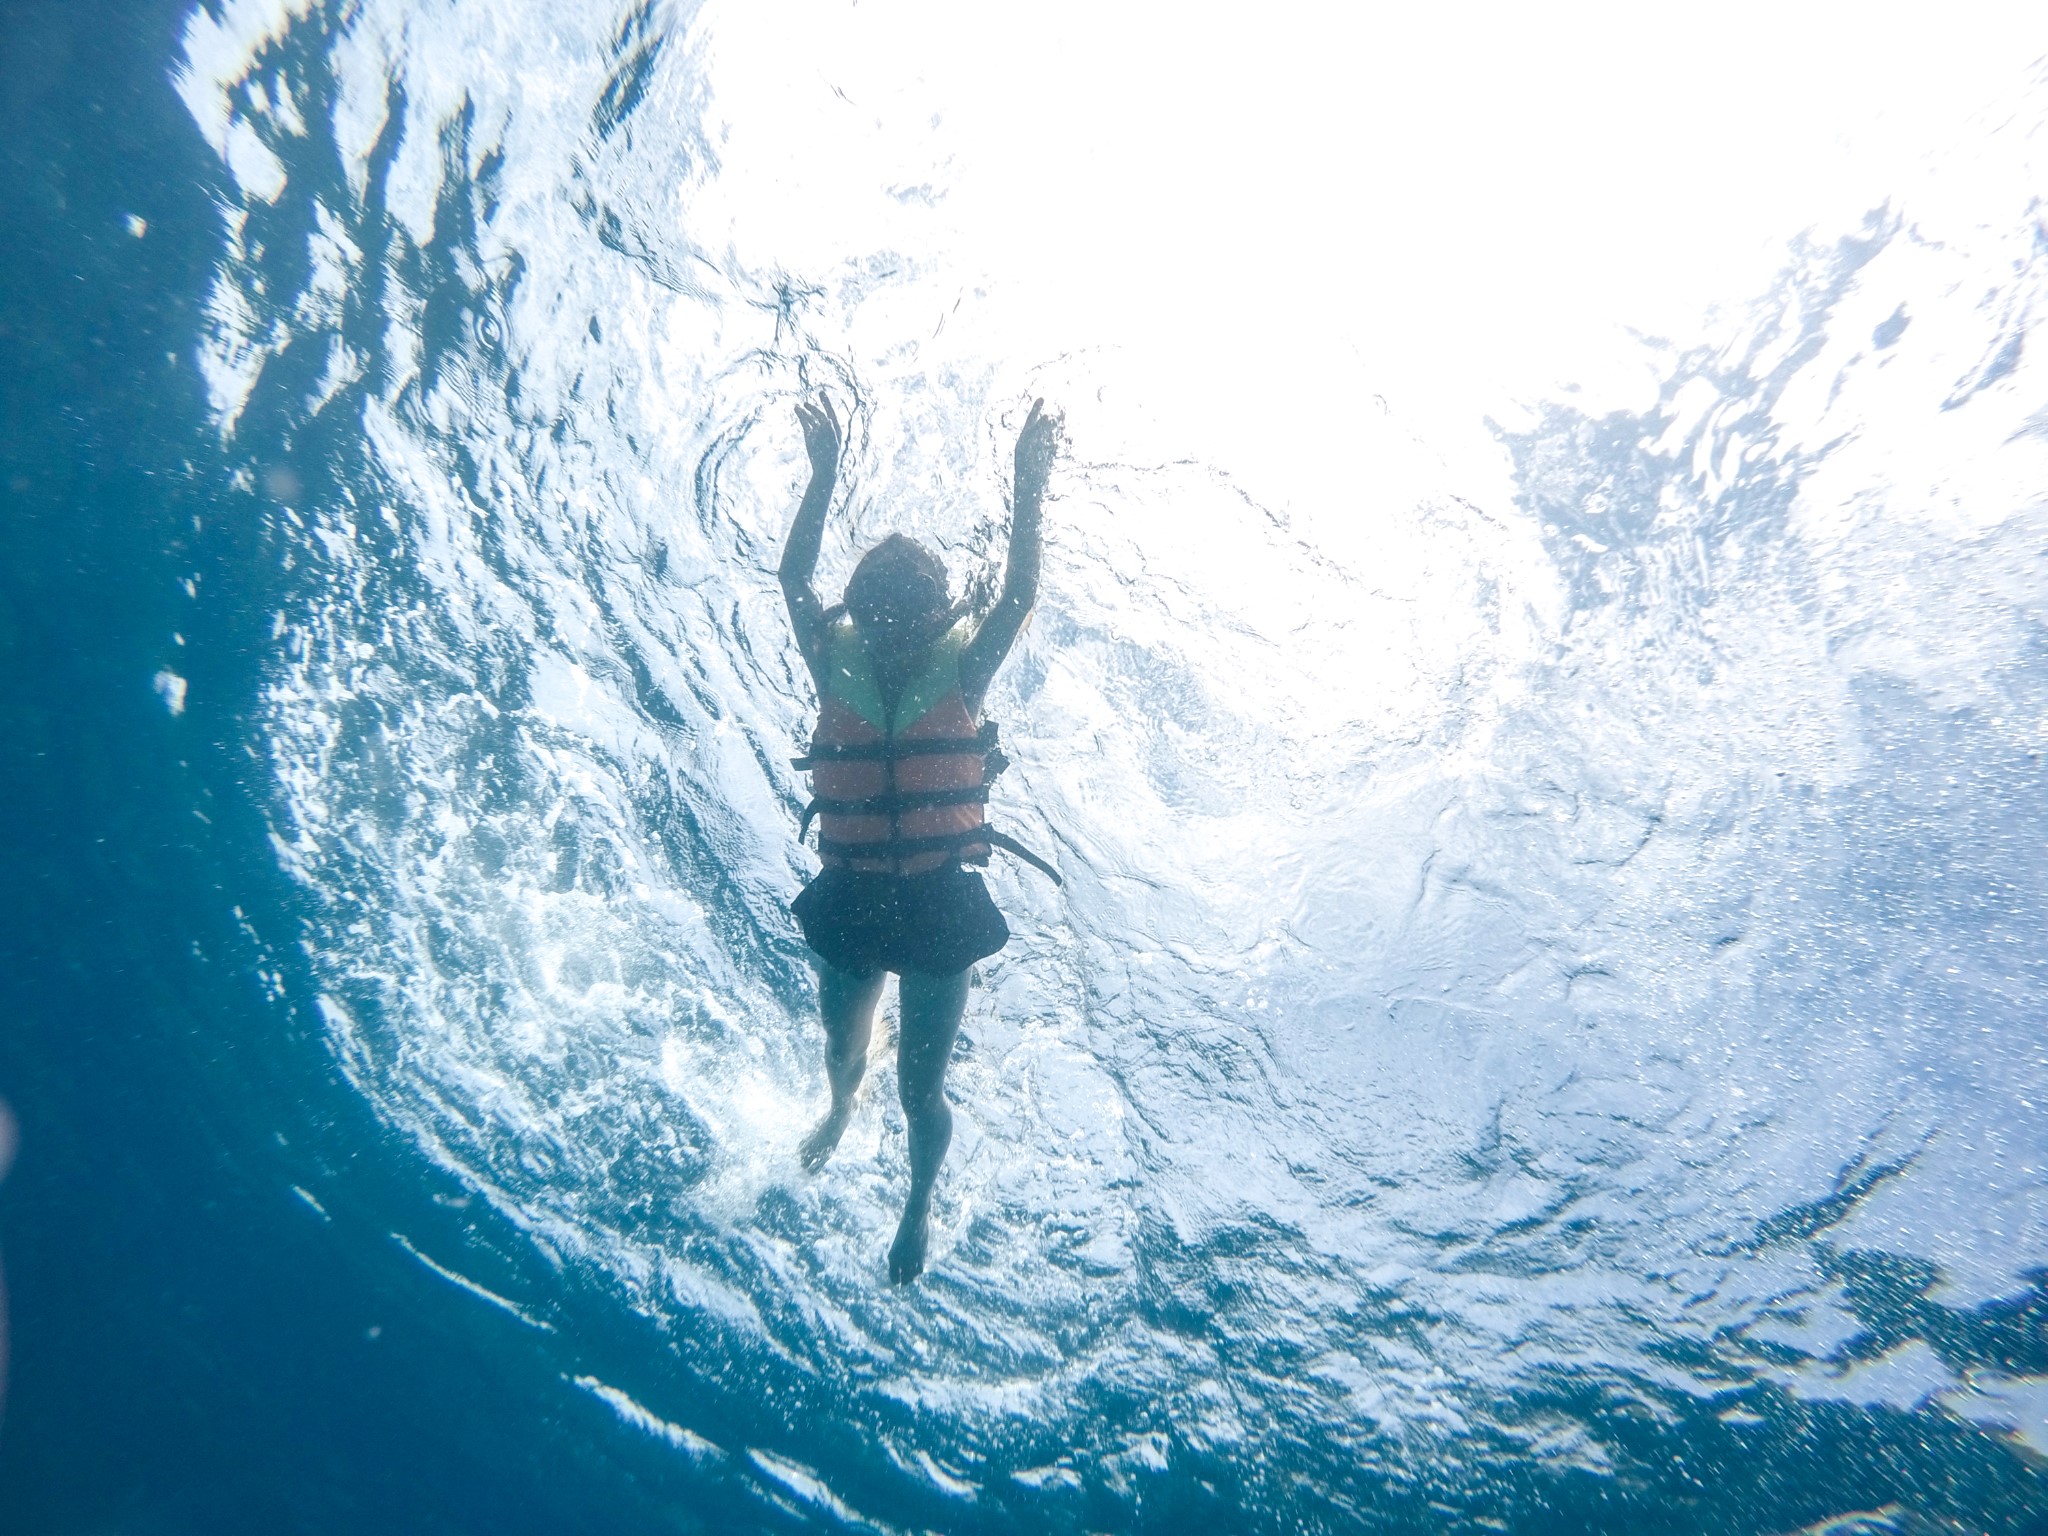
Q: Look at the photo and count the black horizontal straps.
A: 3